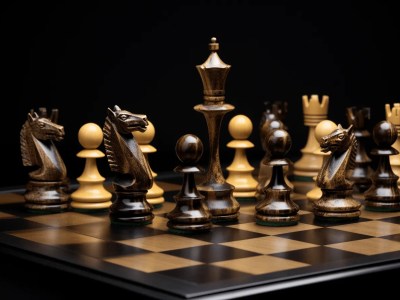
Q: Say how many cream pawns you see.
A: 4